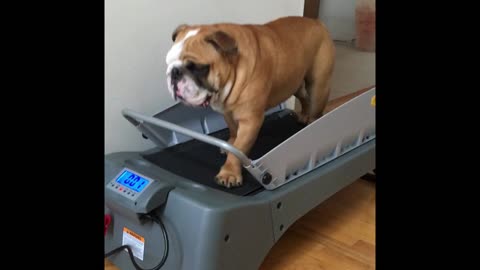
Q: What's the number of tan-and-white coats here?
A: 1